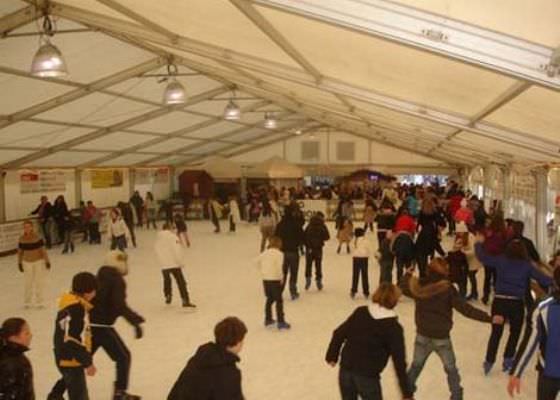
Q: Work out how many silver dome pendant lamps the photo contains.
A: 4